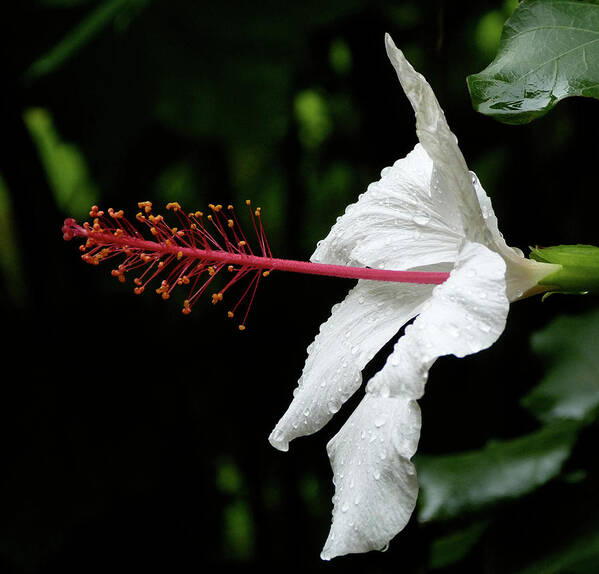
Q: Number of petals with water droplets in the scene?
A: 5